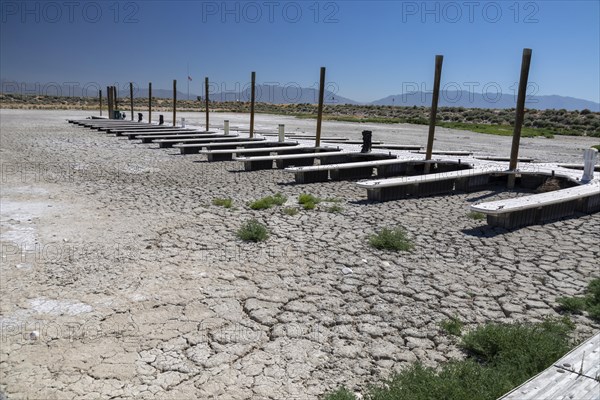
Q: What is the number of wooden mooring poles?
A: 12